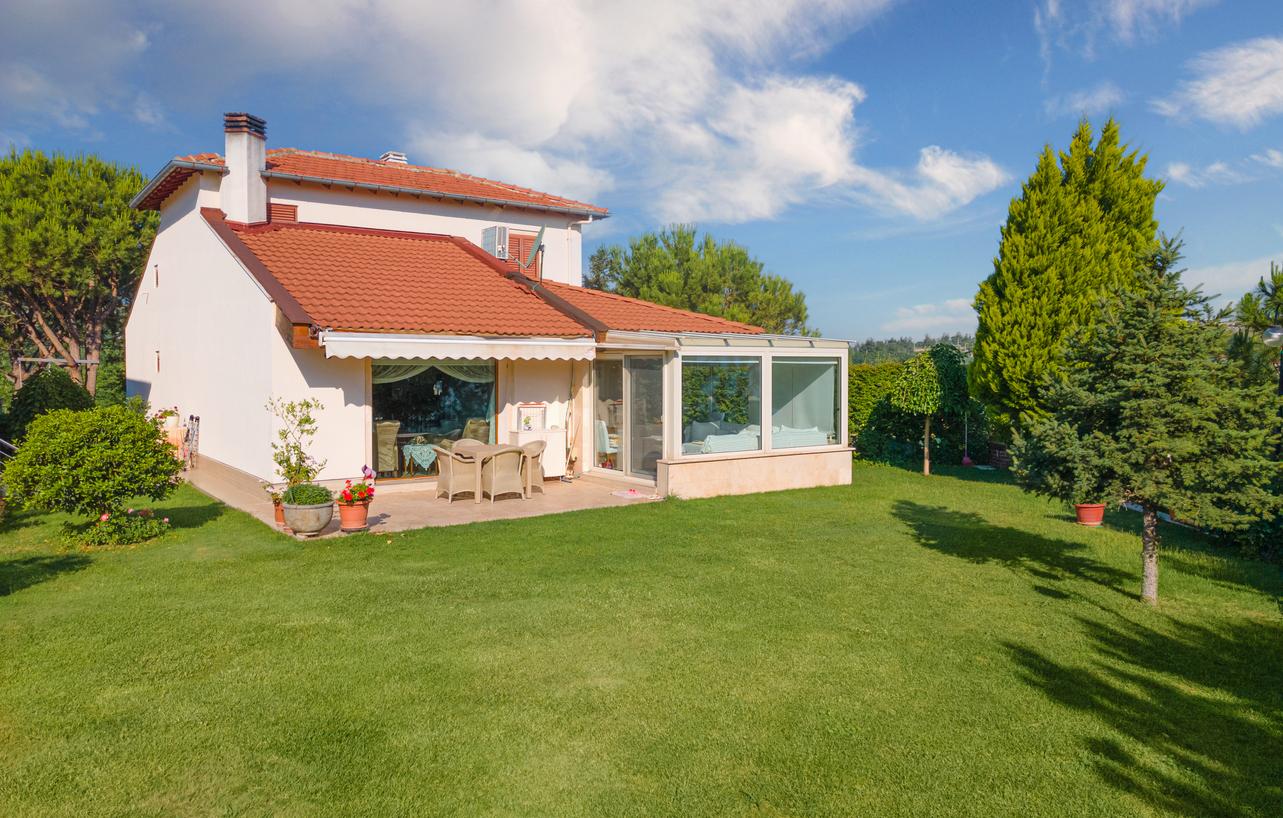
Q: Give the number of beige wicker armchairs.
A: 4